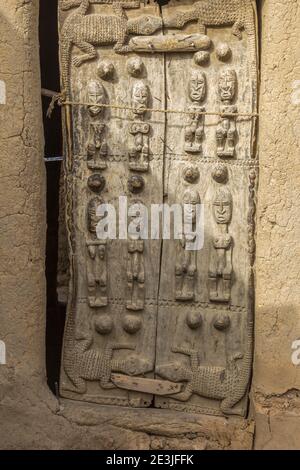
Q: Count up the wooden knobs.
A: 12